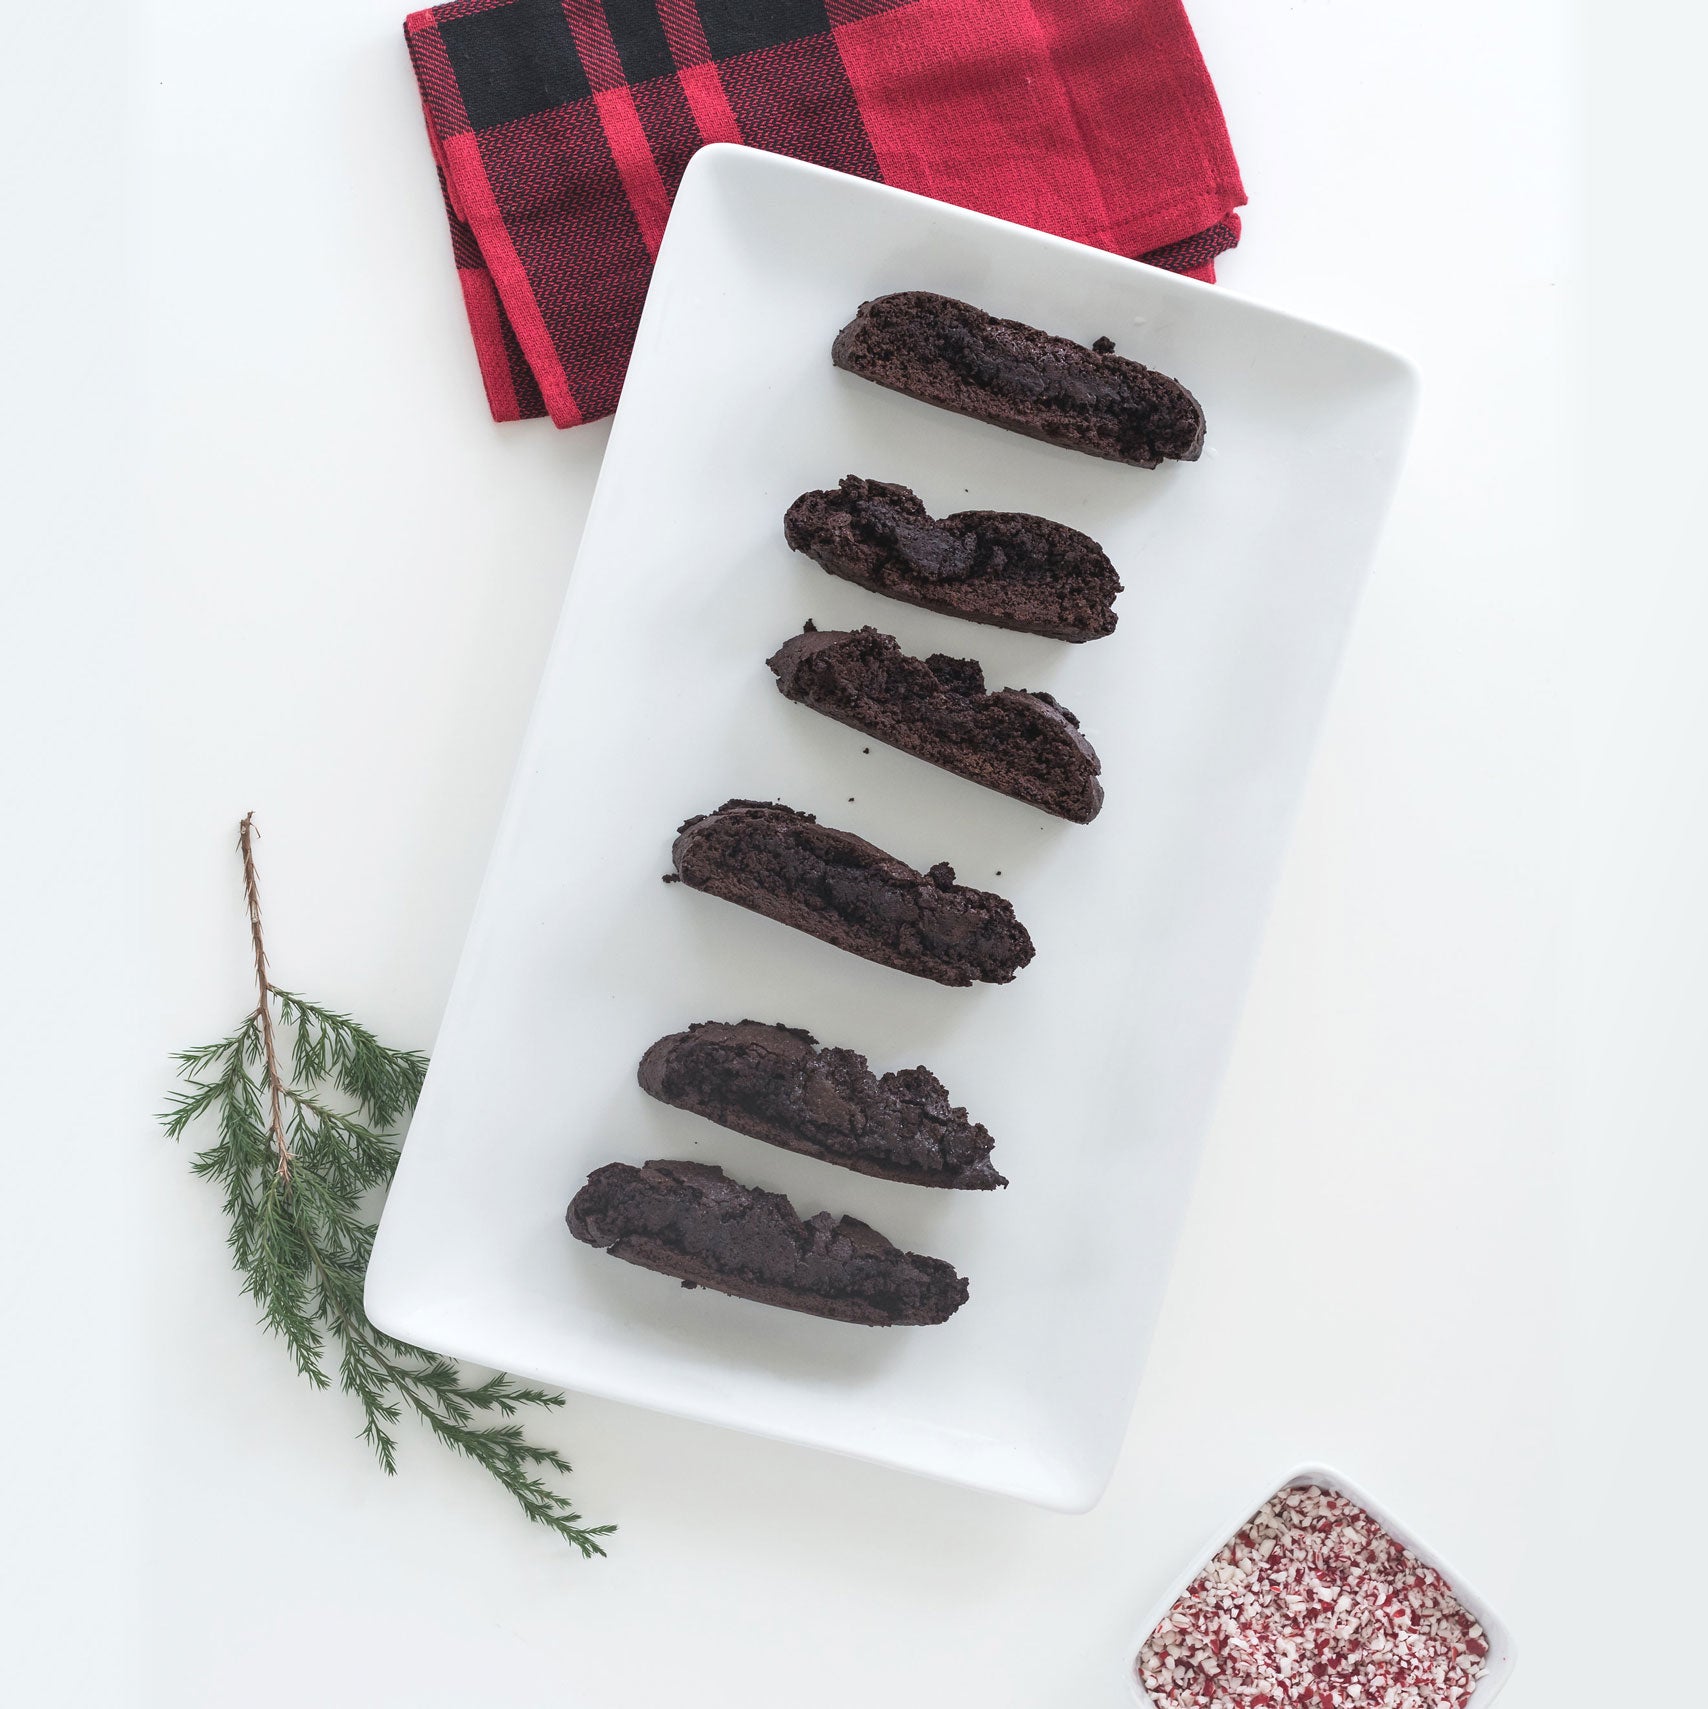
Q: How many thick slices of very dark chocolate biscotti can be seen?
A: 6